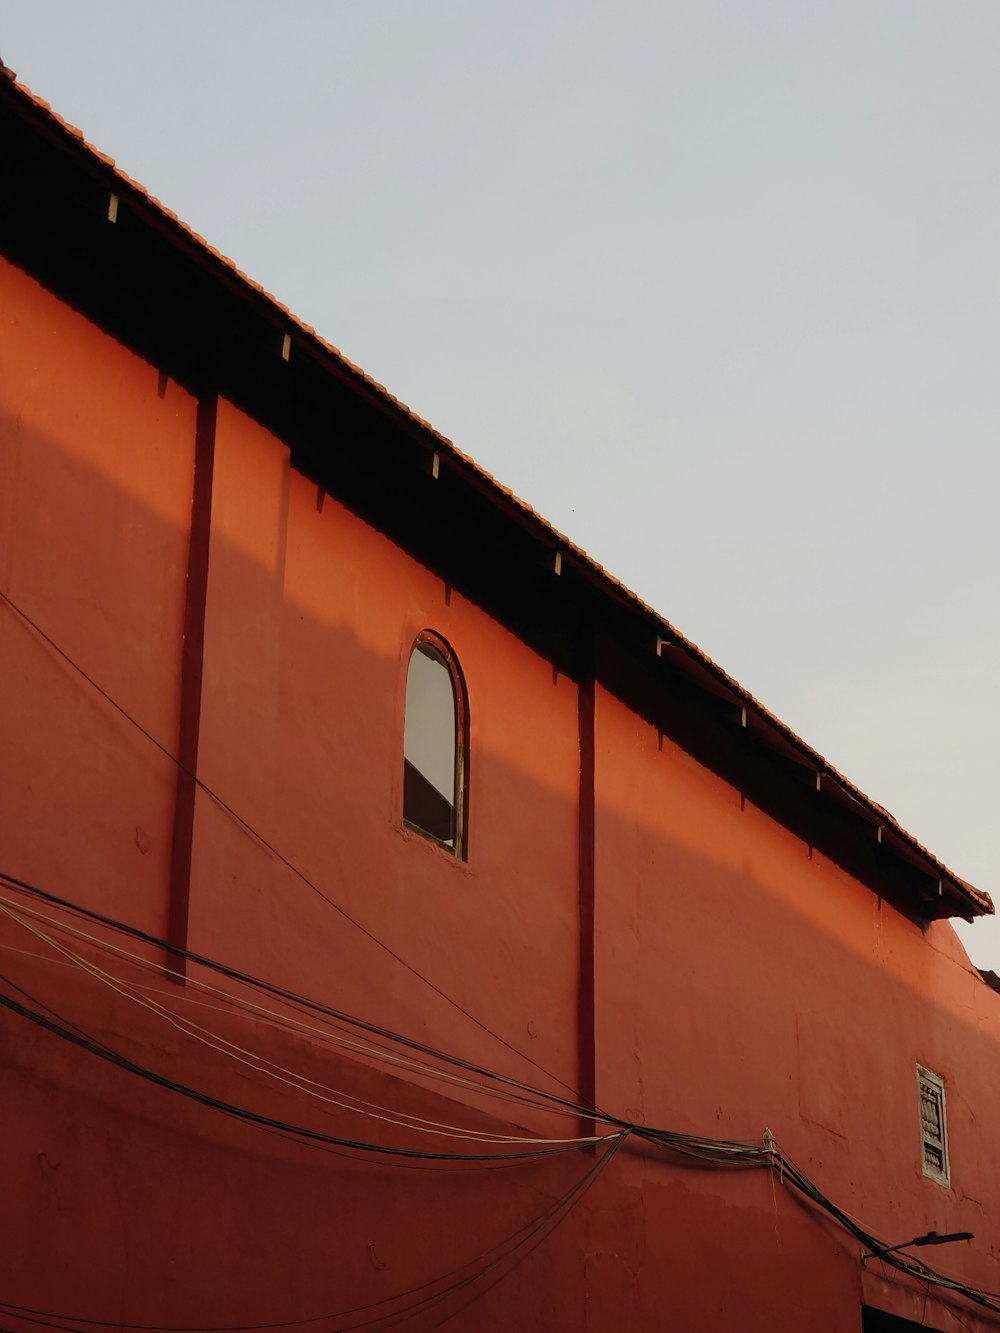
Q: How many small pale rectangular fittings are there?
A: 9